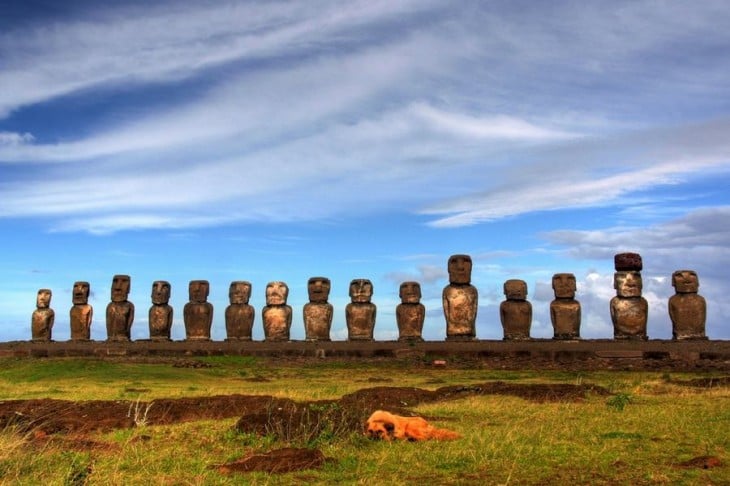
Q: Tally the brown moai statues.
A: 15